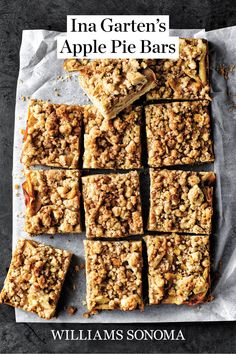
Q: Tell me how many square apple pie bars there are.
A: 11